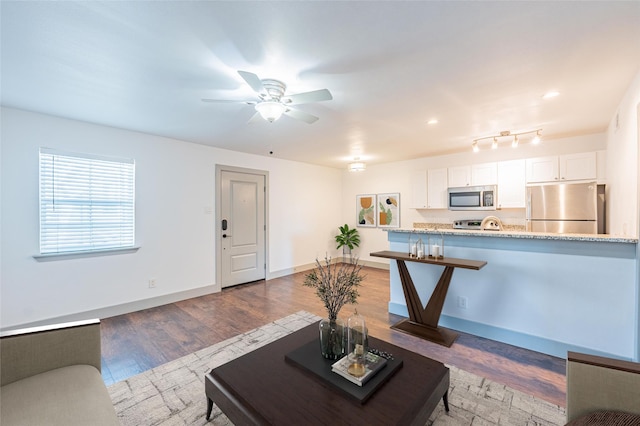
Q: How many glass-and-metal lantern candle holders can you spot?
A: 3